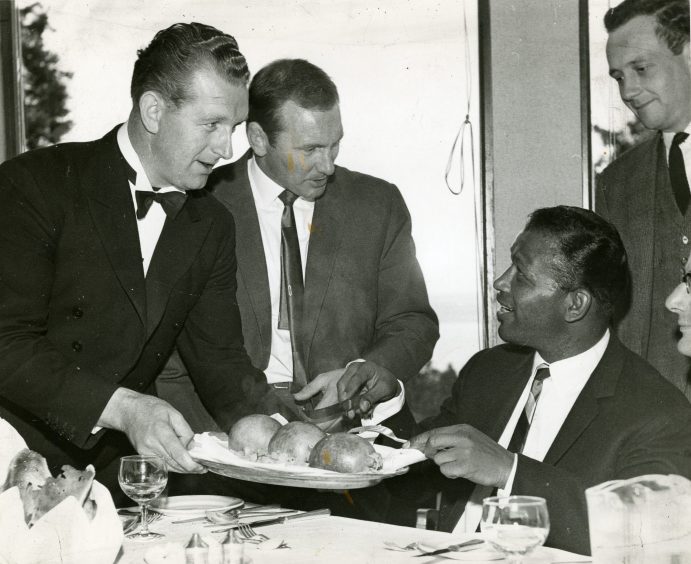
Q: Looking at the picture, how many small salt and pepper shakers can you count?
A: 2